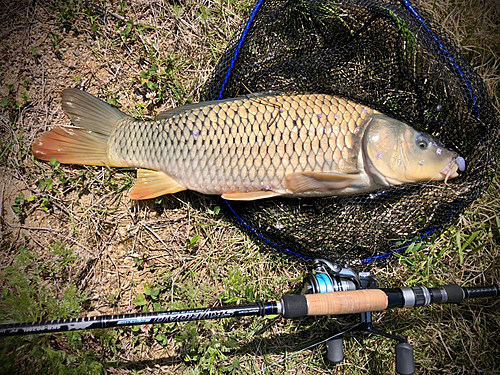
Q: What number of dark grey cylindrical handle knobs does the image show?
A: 2